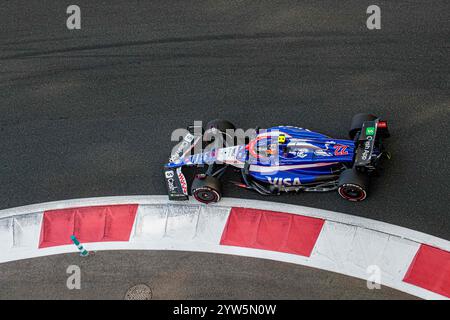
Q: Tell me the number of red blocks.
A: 3